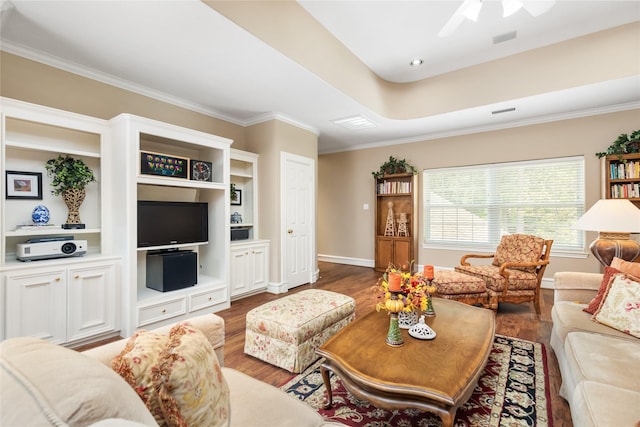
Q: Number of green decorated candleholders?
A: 2